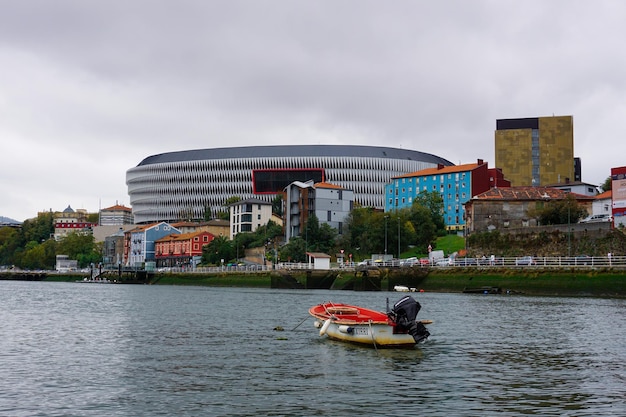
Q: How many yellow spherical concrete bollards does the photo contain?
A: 0